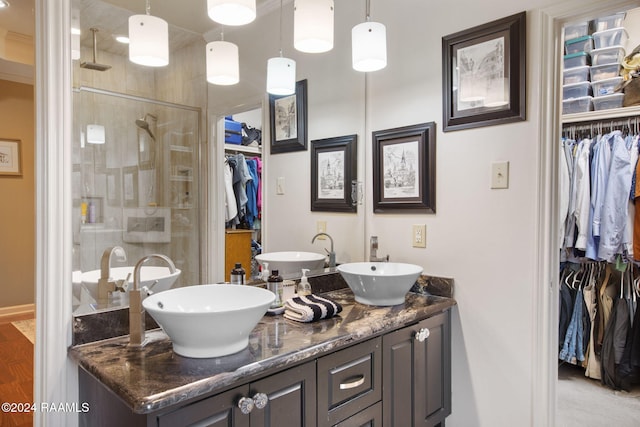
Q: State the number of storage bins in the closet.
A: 12